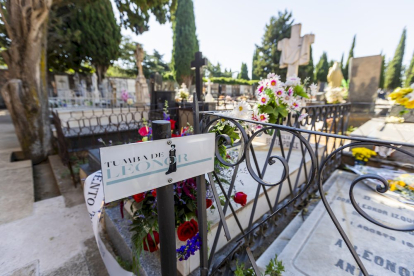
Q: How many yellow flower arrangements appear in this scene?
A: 3